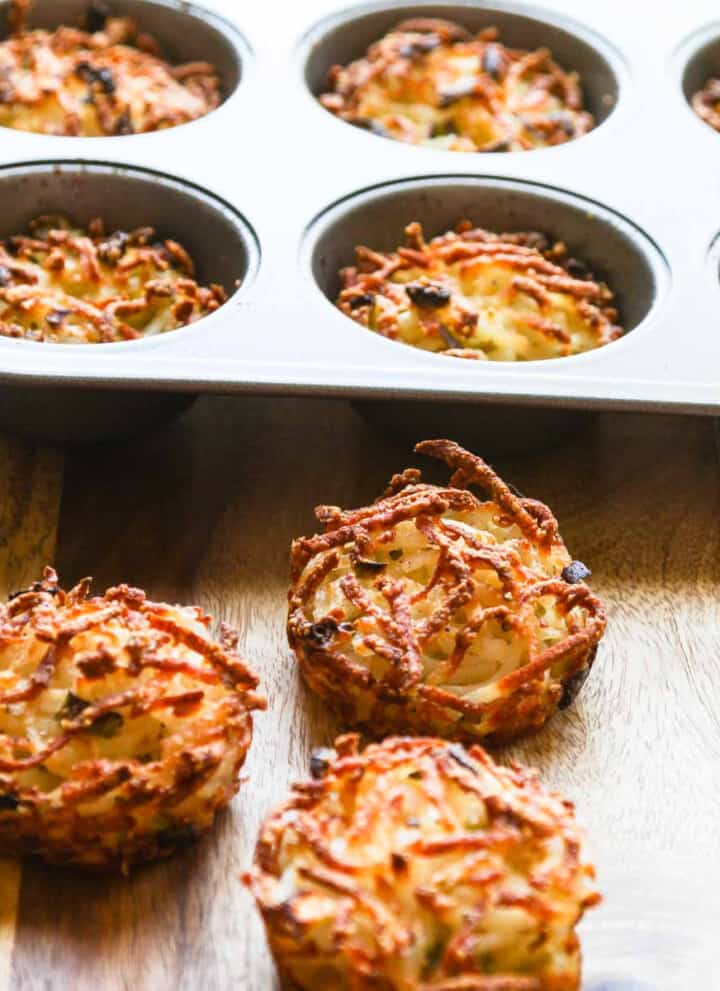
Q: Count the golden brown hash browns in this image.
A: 8